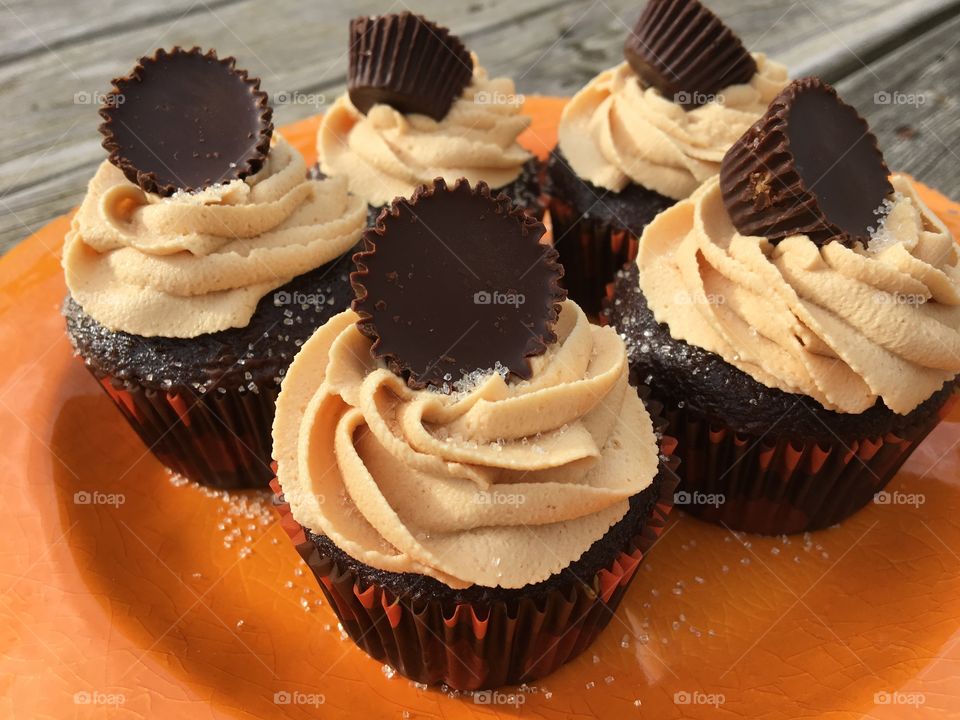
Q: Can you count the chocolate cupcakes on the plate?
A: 5